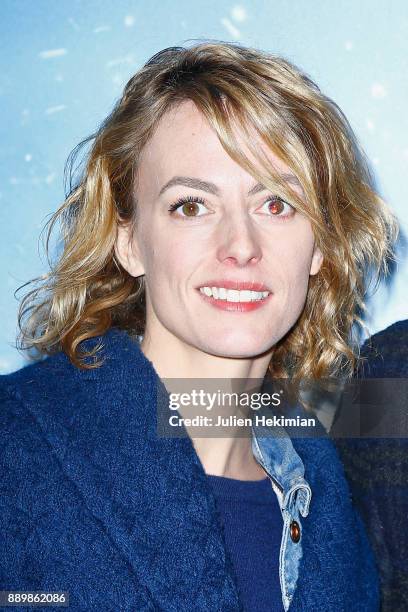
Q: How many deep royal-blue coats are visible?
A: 1